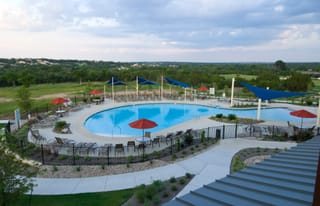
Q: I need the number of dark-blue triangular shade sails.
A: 4